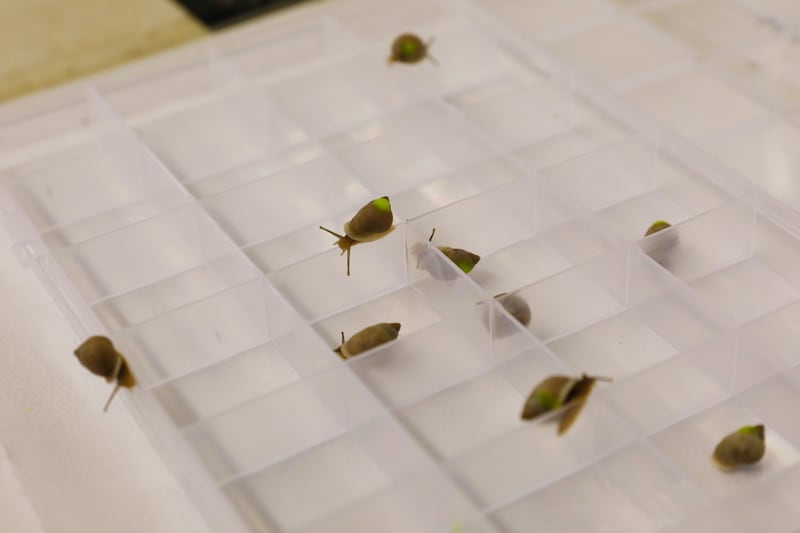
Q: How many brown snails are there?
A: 9